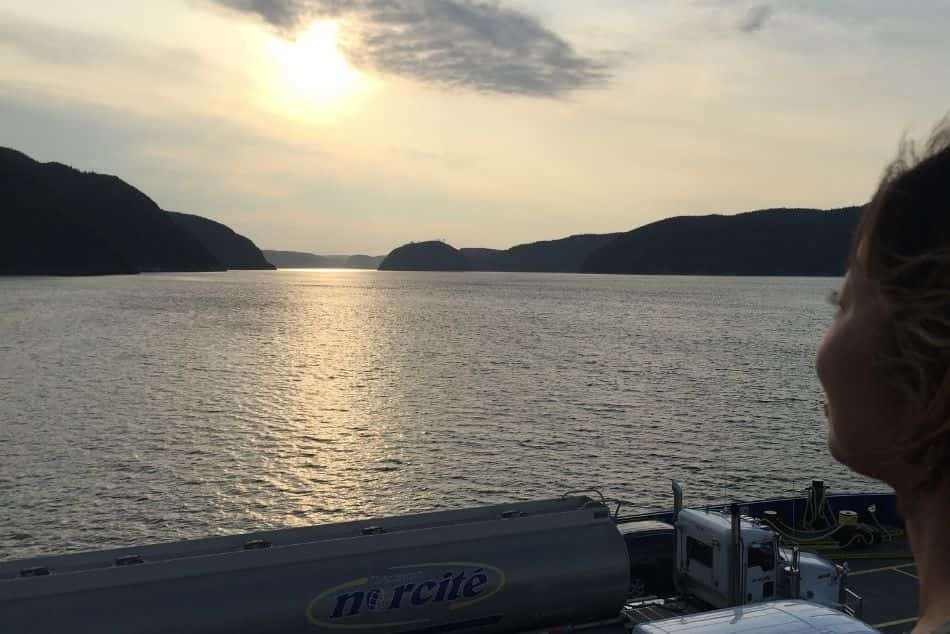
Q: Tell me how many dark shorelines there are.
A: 2